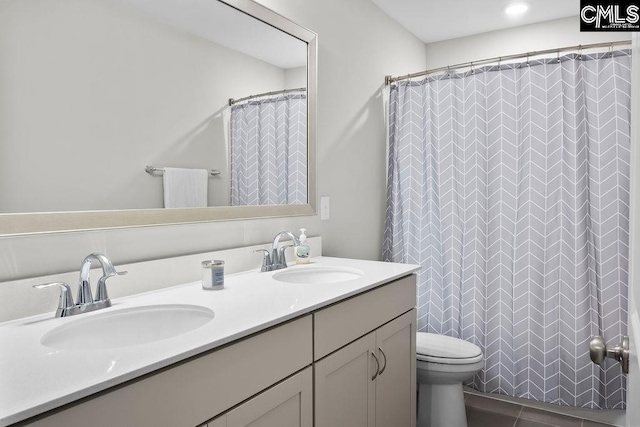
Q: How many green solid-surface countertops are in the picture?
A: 0